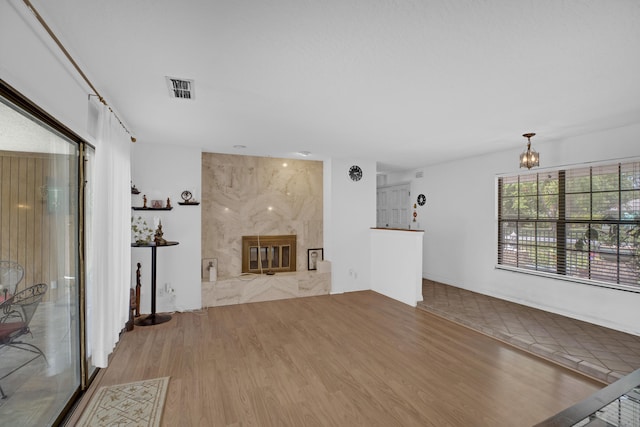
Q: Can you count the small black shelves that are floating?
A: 3